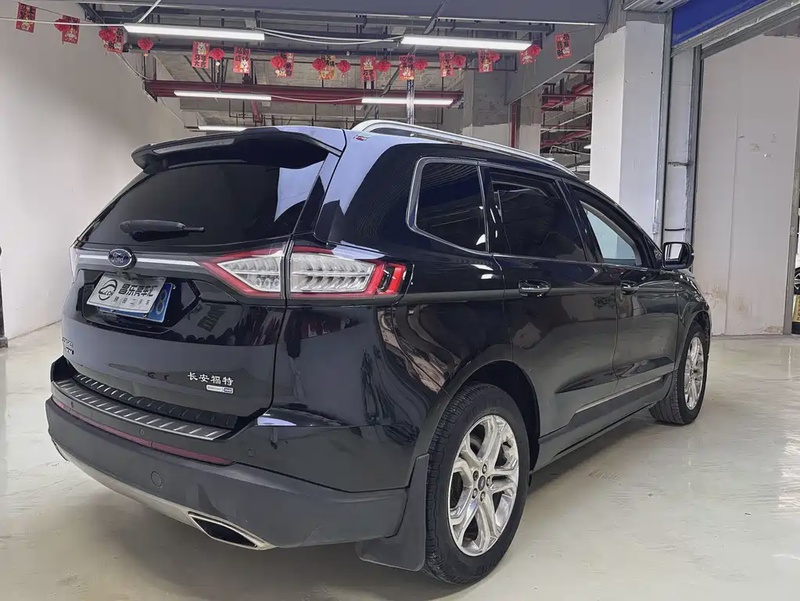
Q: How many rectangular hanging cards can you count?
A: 13